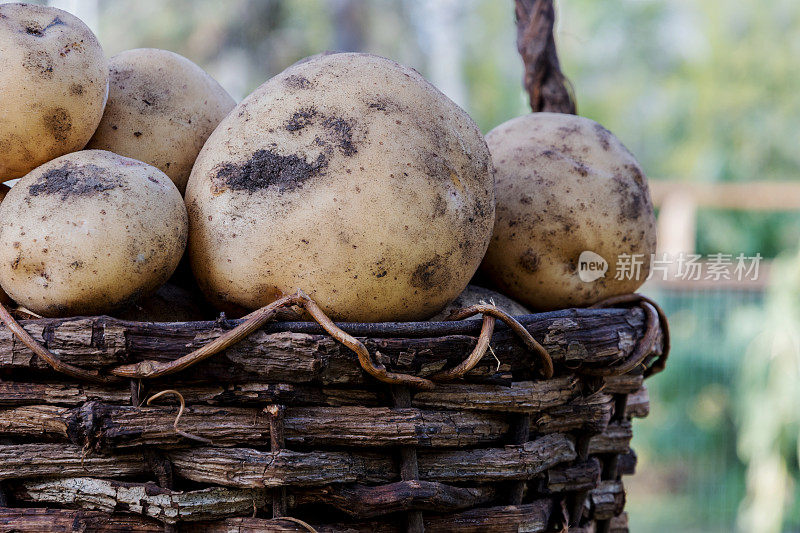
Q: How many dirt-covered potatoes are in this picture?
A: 5